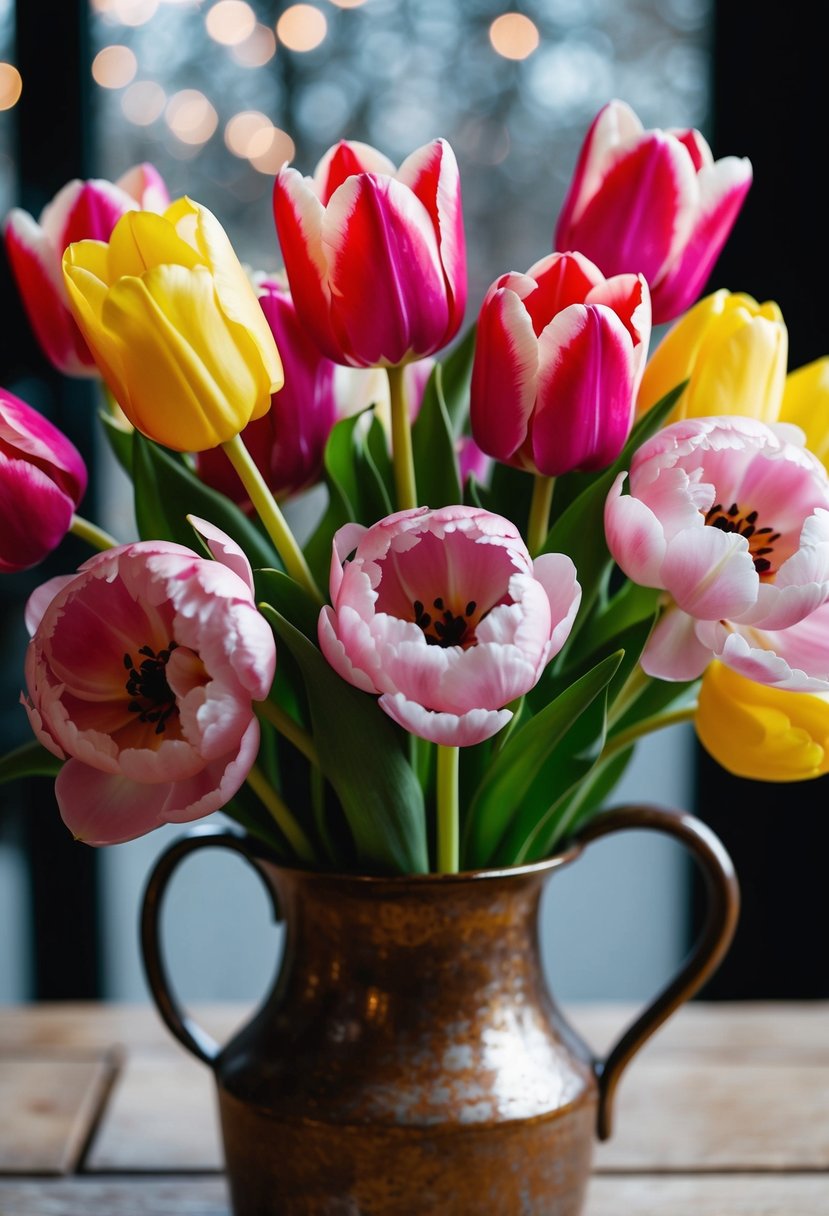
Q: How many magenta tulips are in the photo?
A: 6